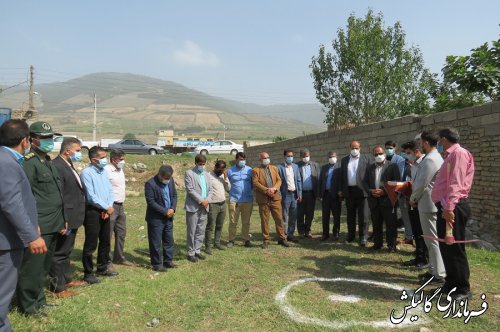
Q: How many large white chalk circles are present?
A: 1